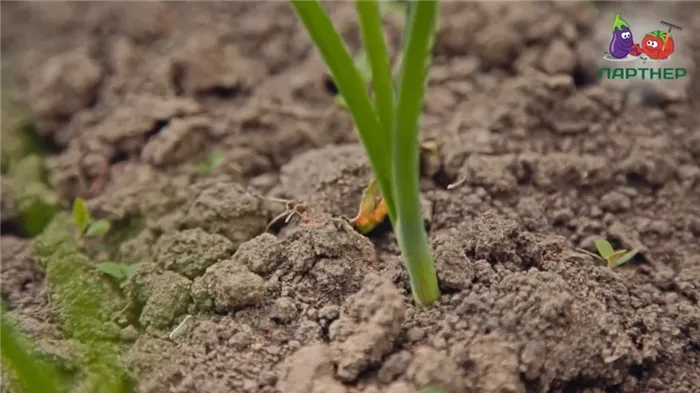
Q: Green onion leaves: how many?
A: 3